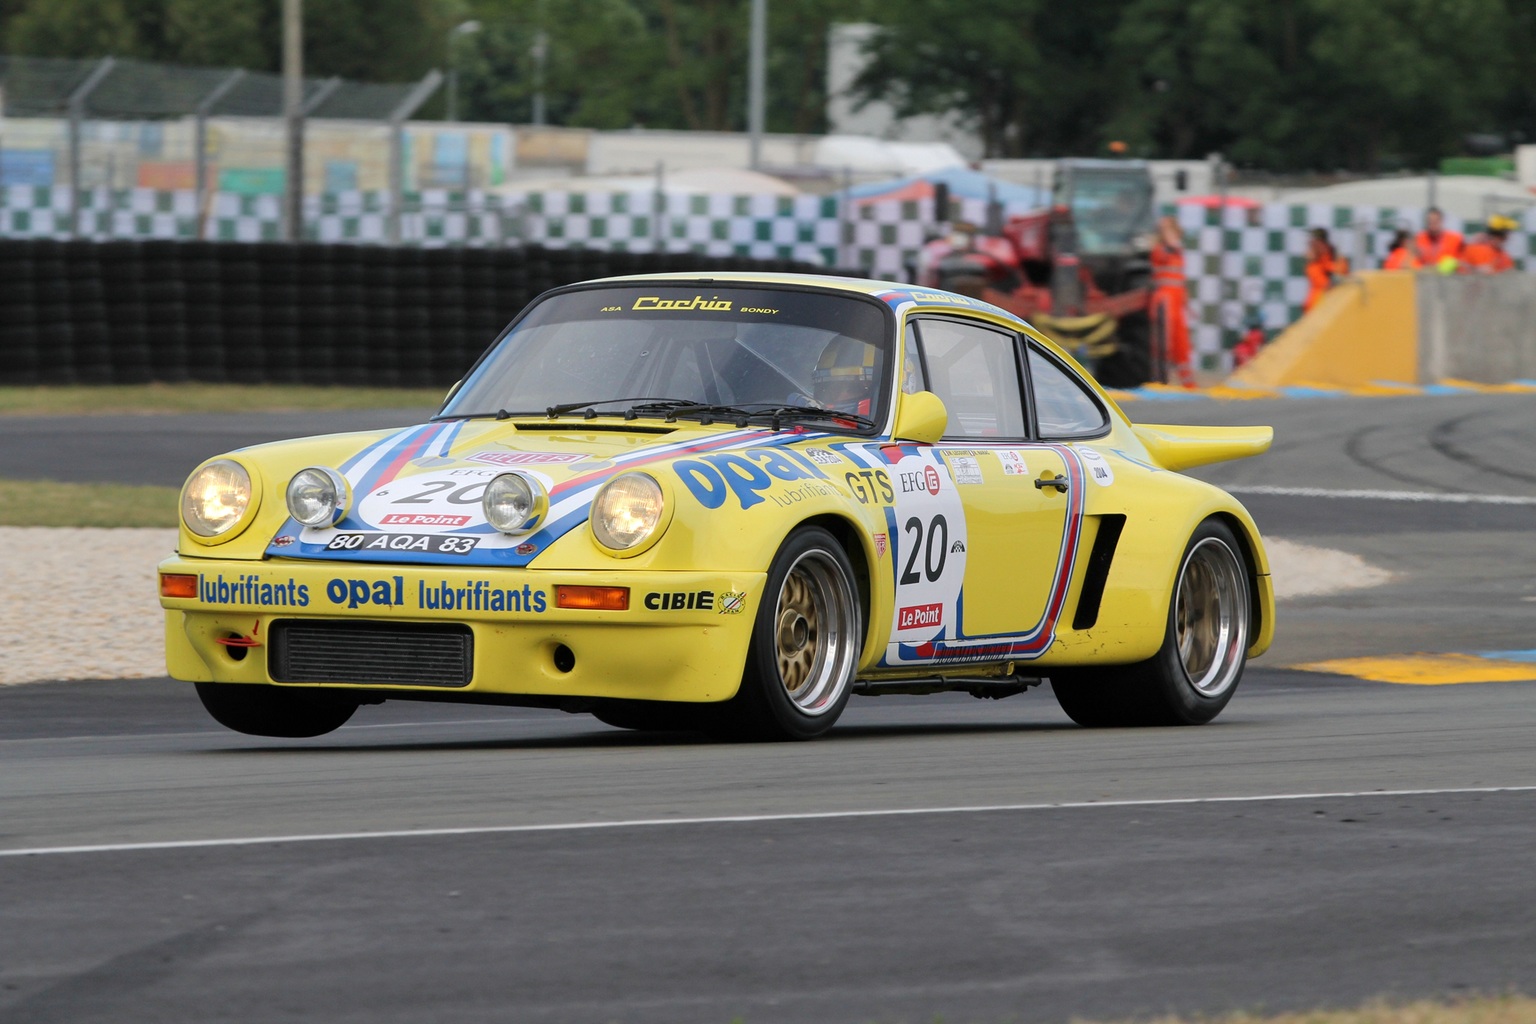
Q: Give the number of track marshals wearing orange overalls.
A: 5